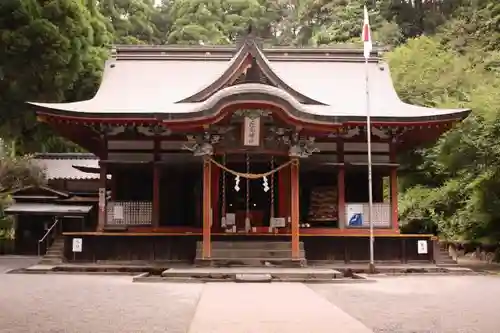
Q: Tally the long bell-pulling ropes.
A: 3